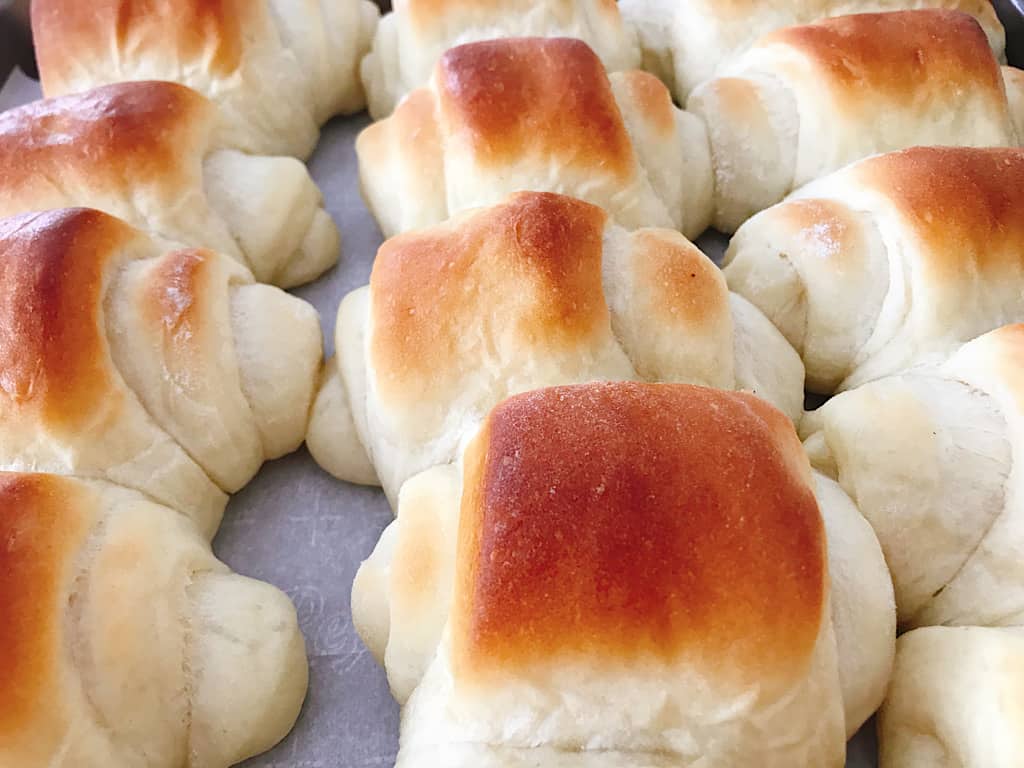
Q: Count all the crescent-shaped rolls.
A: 13